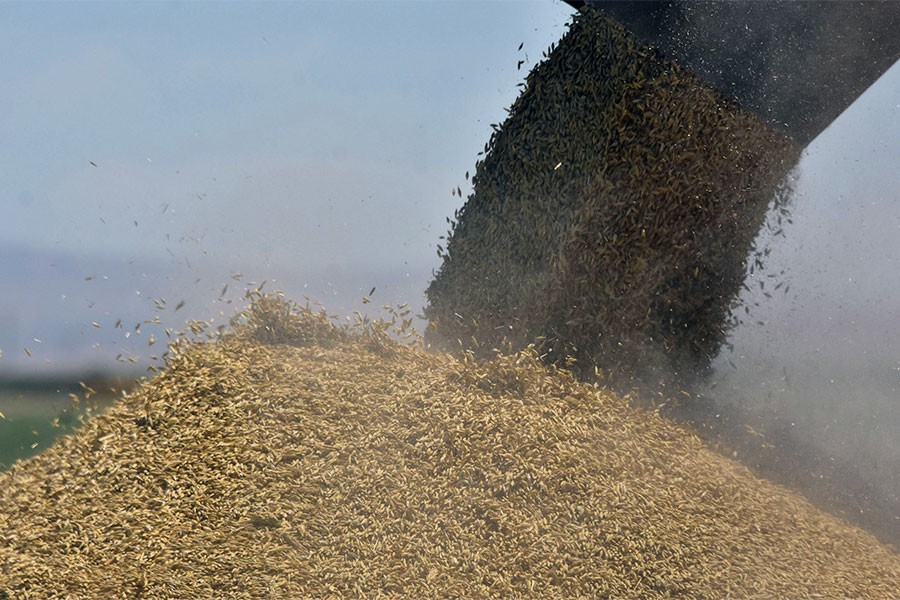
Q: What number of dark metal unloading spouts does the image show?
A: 1